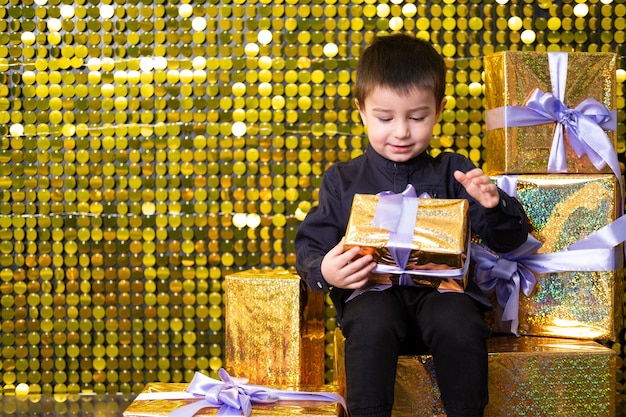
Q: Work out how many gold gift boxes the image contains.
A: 6